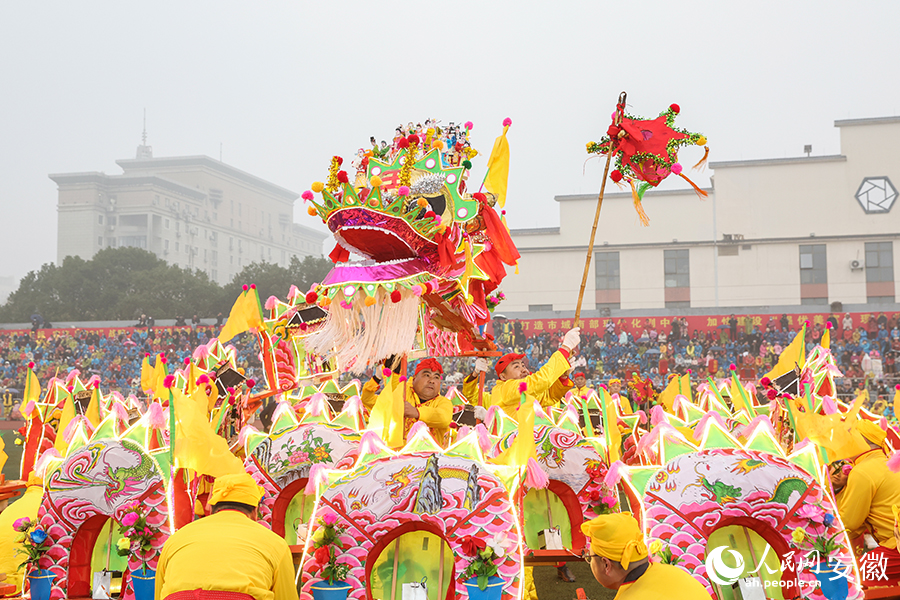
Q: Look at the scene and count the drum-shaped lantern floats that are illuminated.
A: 5